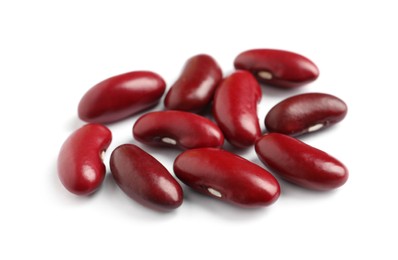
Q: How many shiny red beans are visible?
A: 10